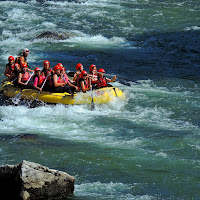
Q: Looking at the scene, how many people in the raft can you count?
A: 13